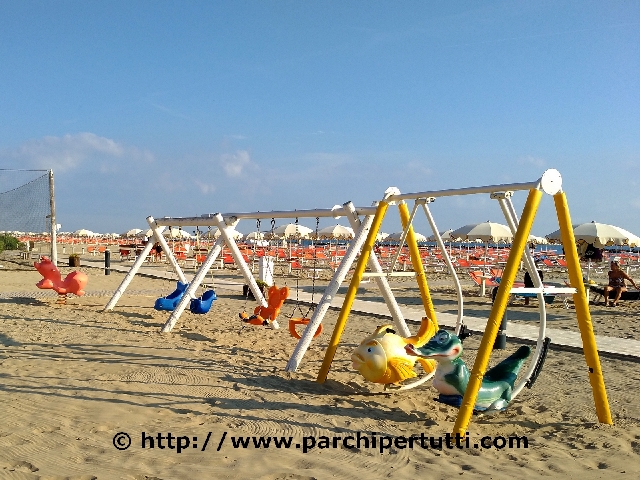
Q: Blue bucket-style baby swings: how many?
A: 2